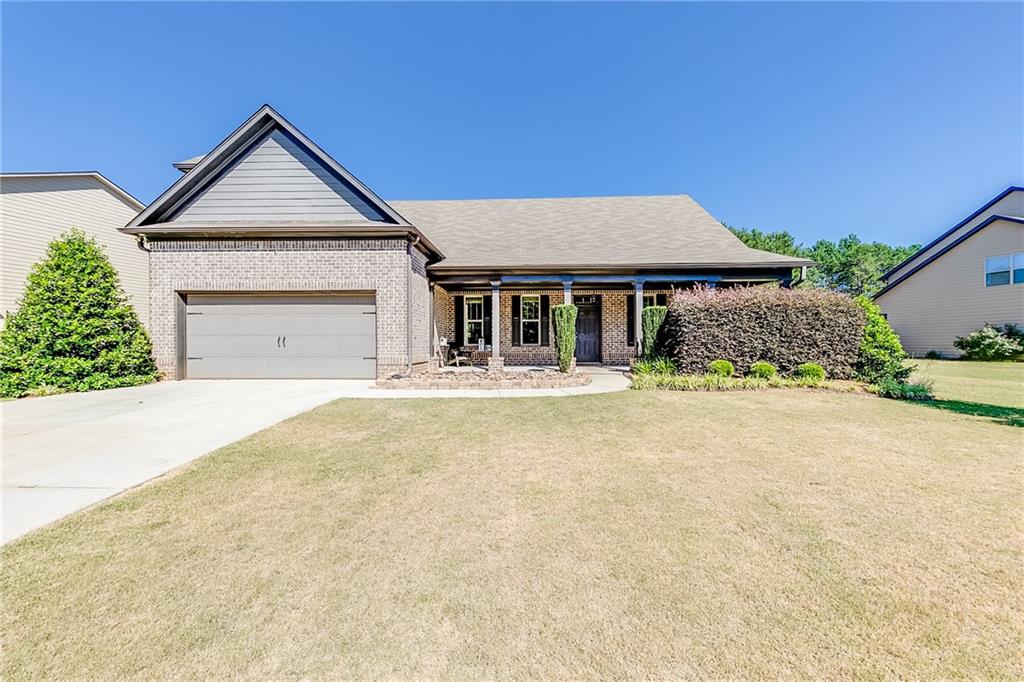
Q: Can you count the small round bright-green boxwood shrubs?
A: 3